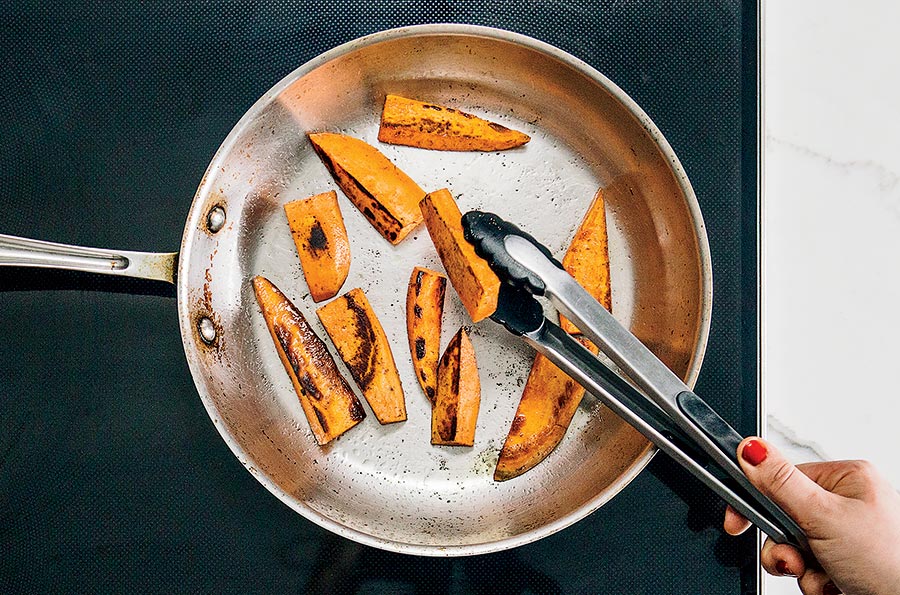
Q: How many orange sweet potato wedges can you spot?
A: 10